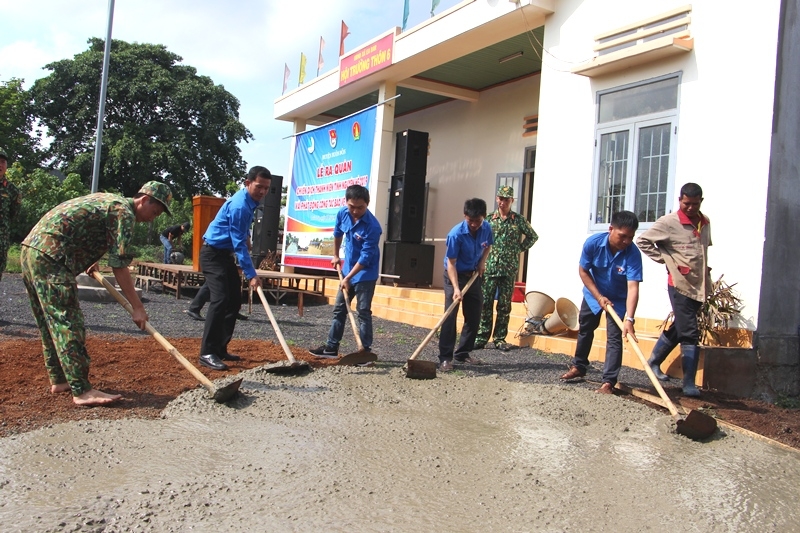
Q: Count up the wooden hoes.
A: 5